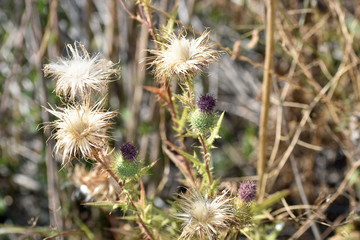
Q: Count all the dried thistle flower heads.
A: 4